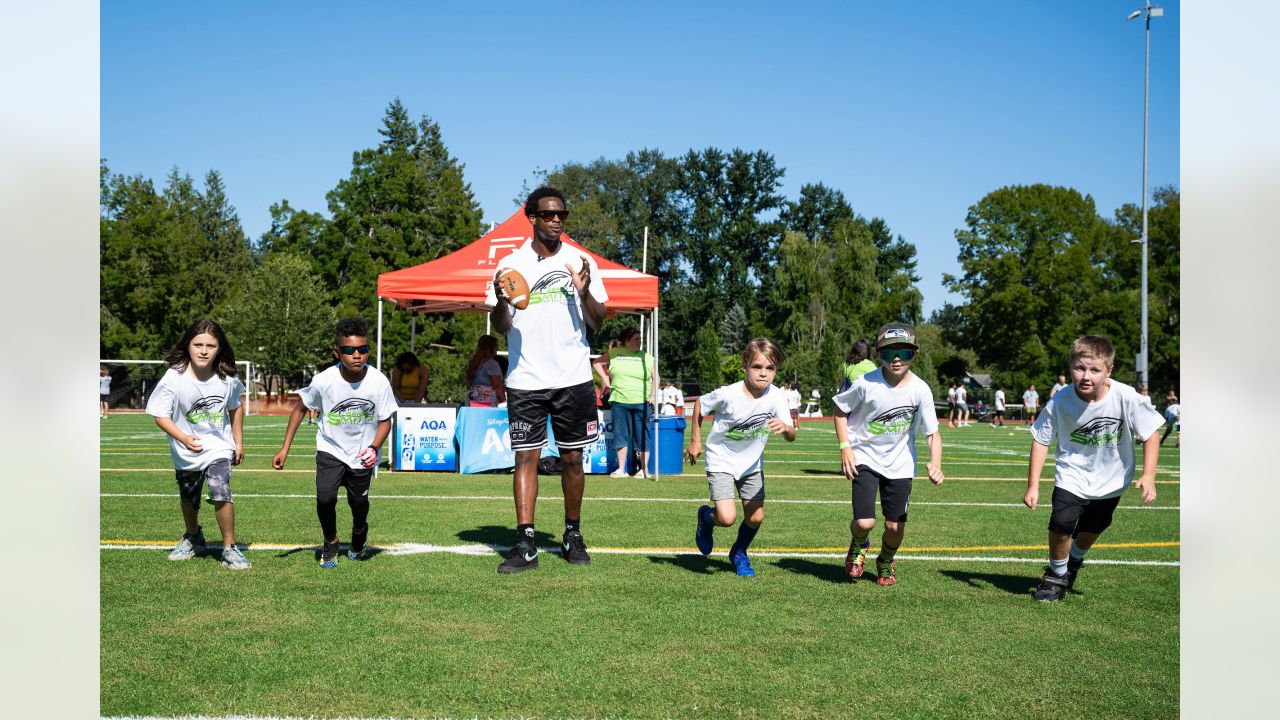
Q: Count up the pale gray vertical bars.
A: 2